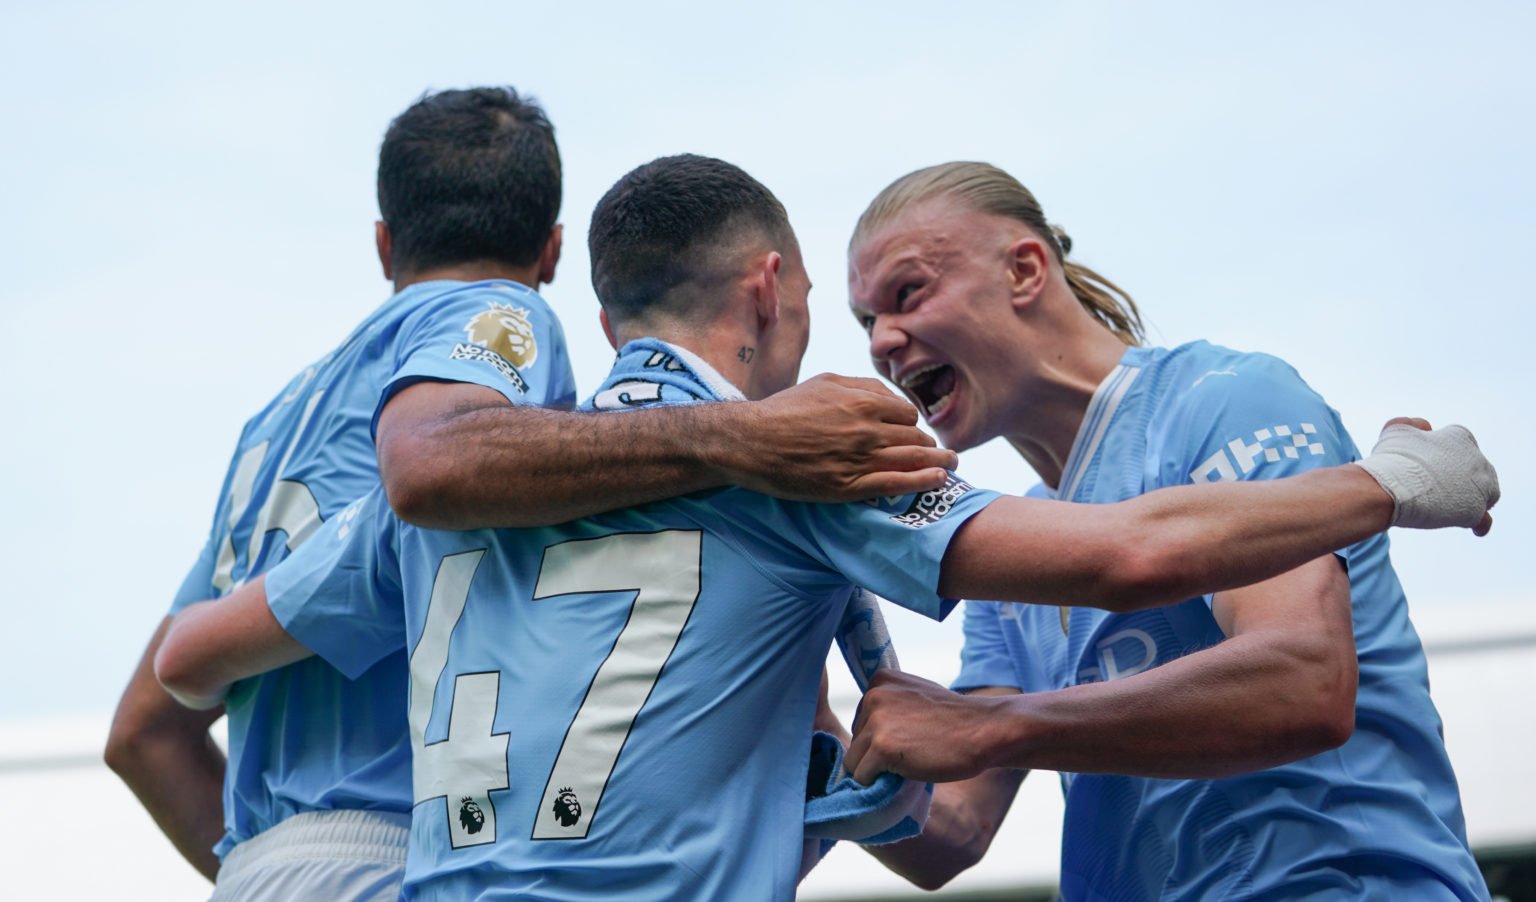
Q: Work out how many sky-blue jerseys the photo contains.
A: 3